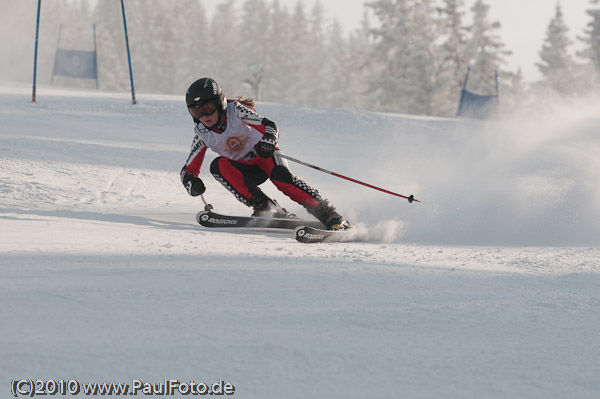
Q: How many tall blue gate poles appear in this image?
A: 2